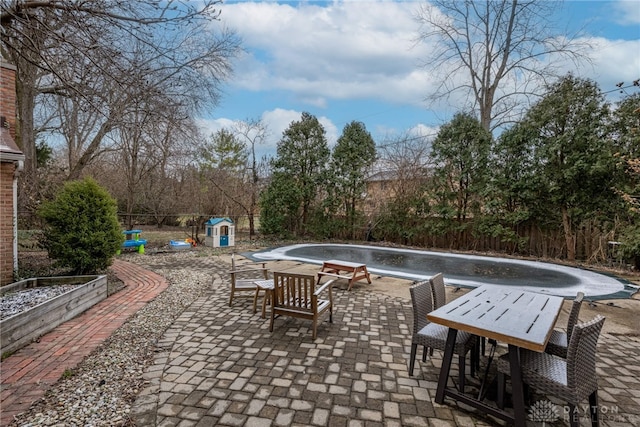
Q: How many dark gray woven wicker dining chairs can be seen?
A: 4